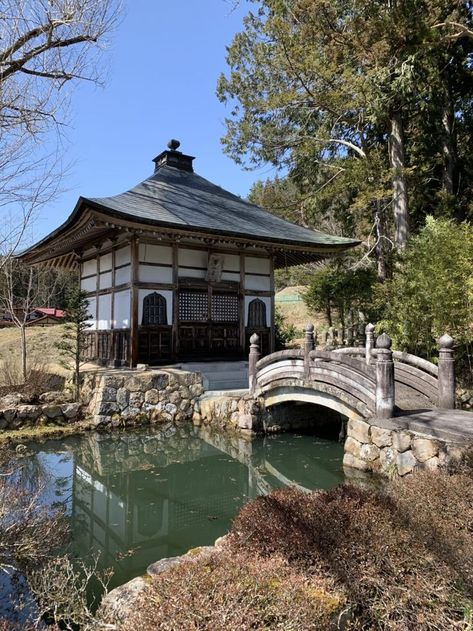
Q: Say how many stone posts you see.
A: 5